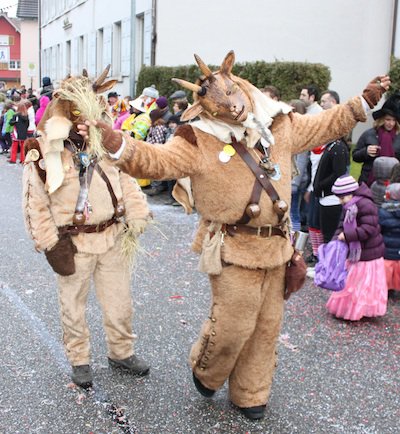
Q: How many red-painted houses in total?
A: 1